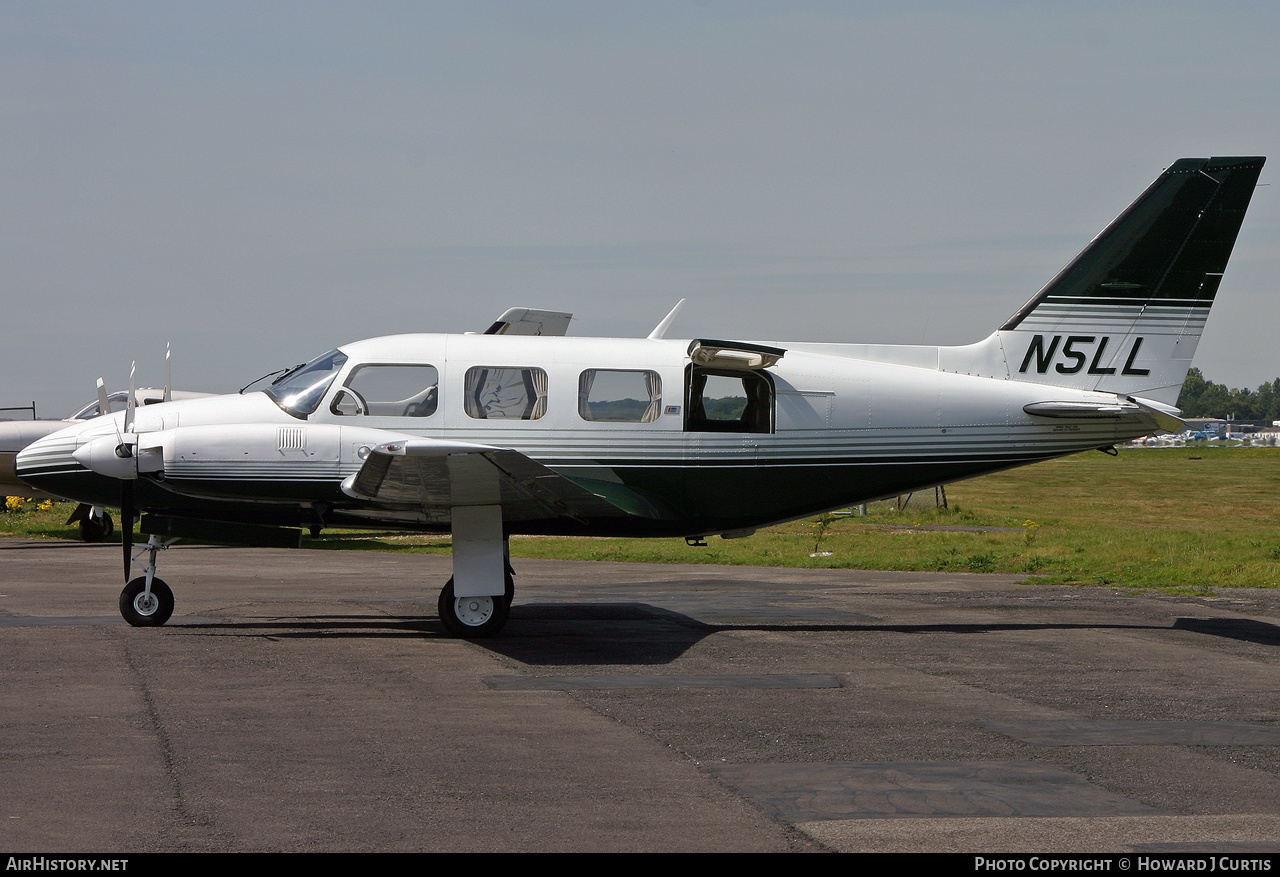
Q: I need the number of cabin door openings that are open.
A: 1